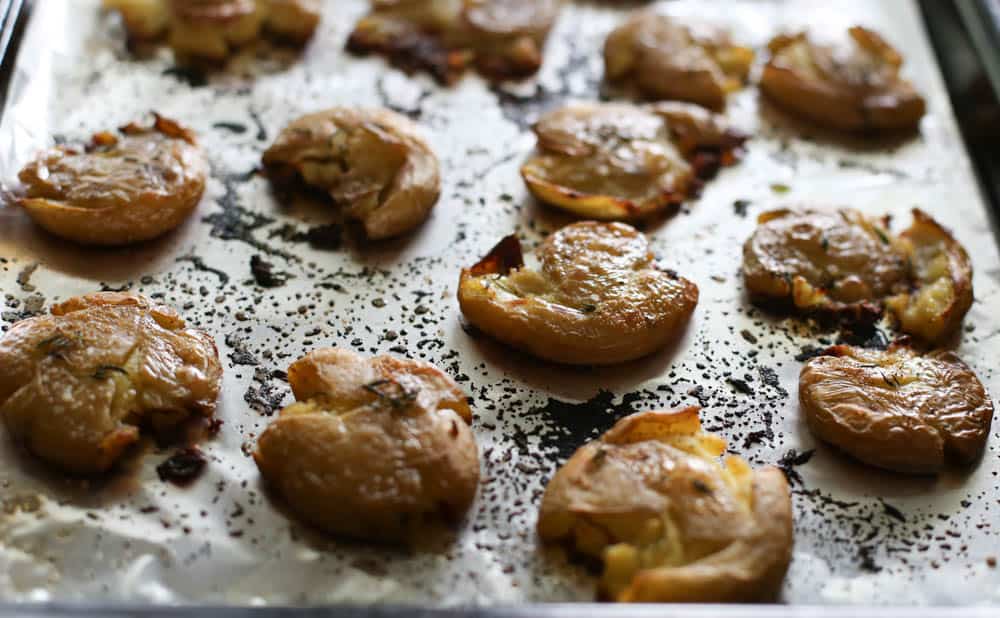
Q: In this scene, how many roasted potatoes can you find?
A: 13